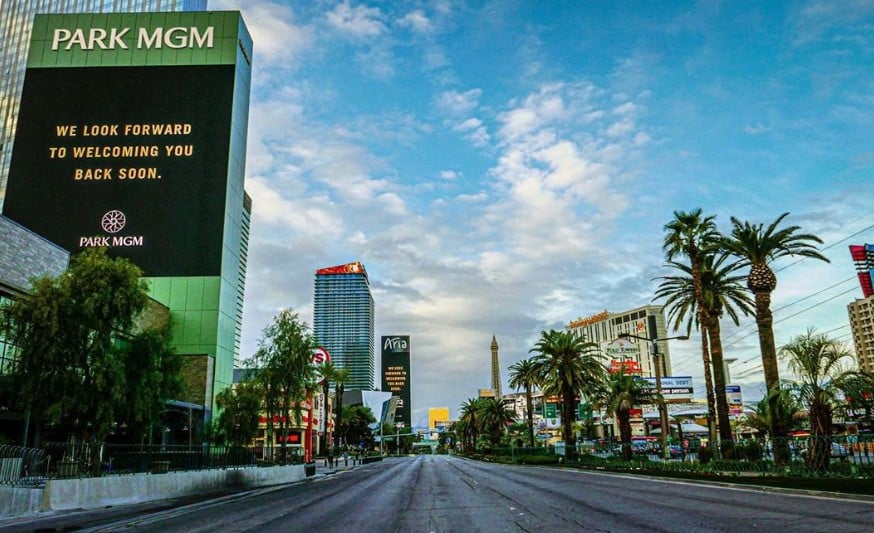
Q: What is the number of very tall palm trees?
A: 3